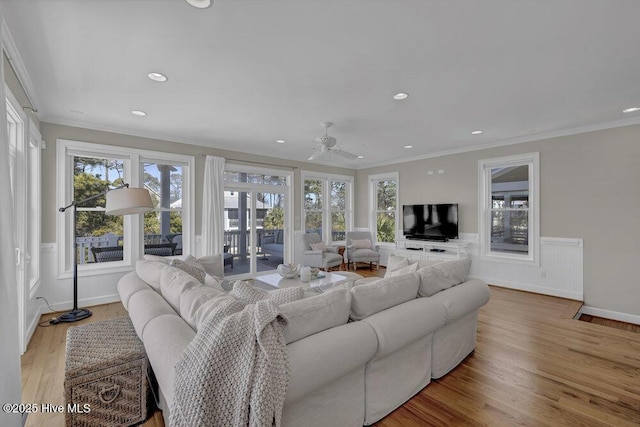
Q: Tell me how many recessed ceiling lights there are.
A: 9